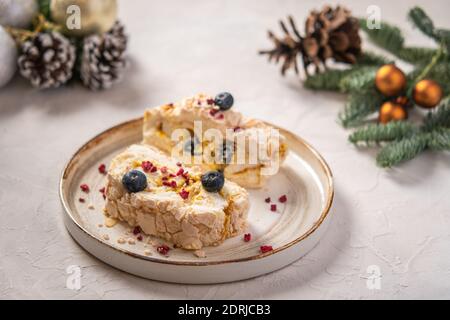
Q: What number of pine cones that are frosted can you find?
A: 2